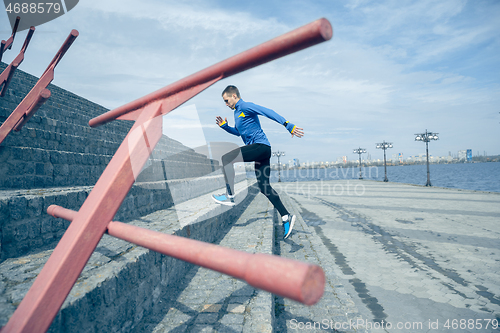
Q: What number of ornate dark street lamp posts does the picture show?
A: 4